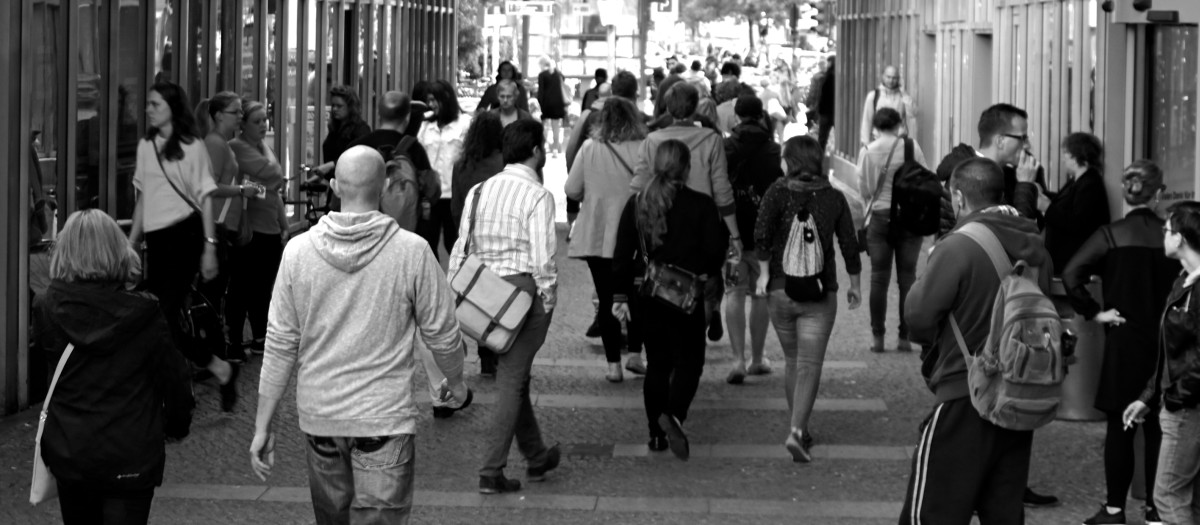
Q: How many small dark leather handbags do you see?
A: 1